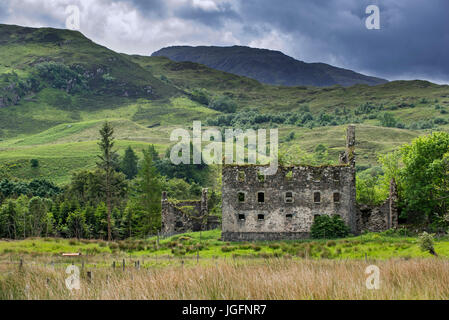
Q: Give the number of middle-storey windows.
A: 5